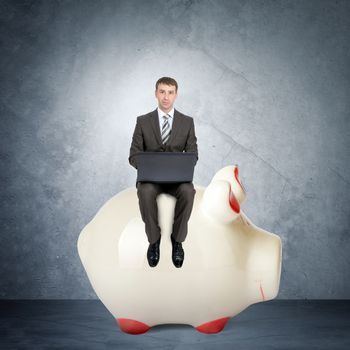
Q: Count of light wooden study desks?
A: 0